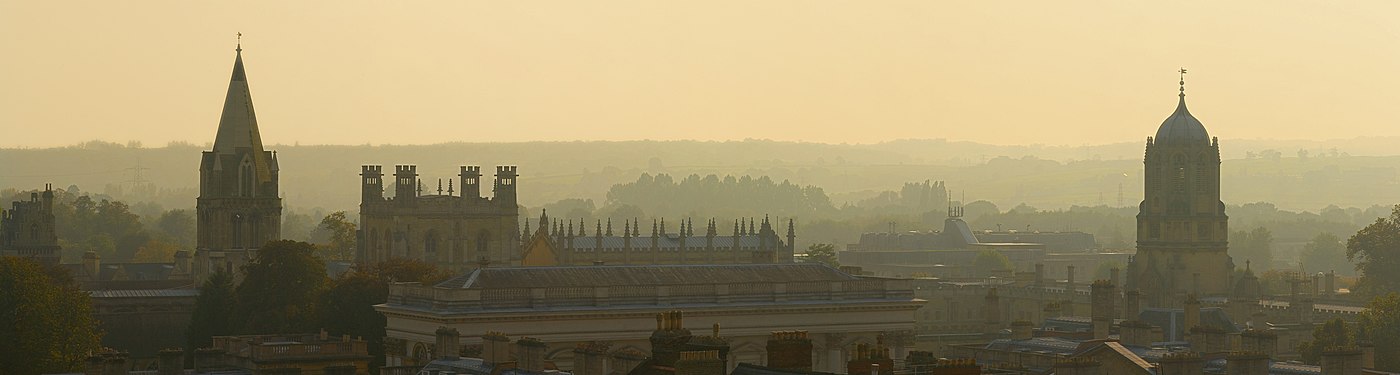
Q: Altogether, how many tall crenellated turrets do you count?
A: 4